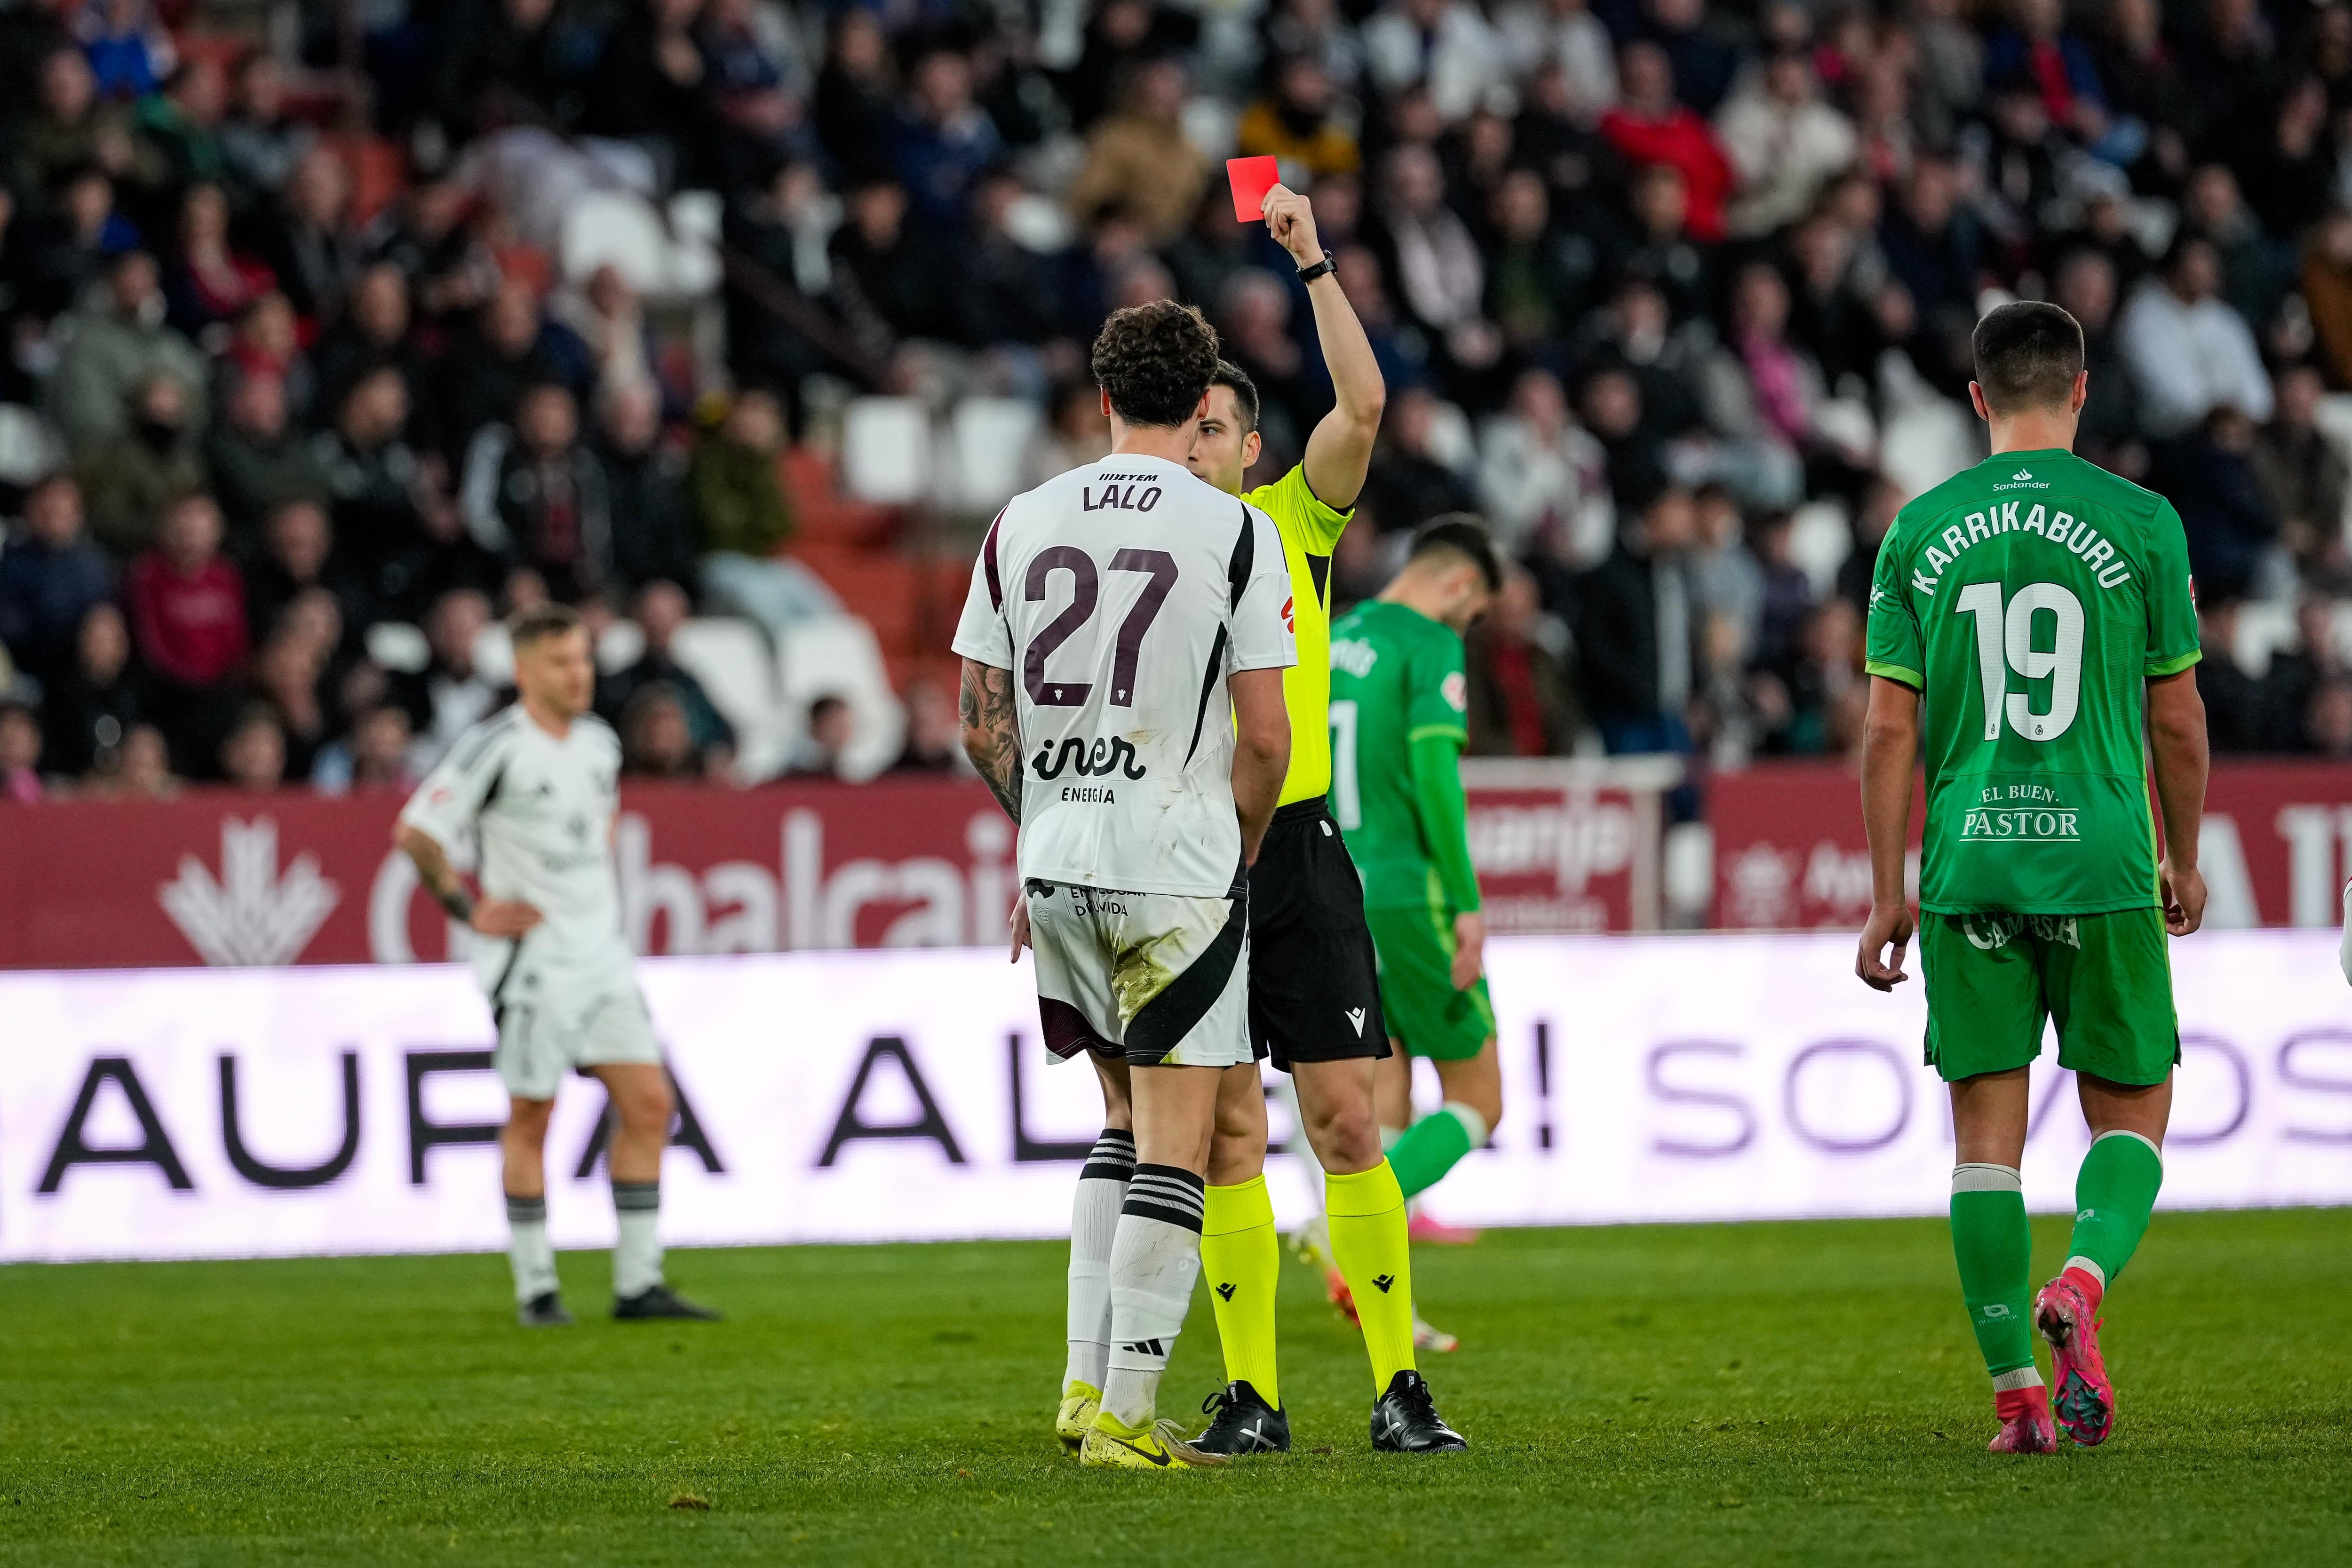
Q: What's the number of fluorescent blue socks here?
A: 0